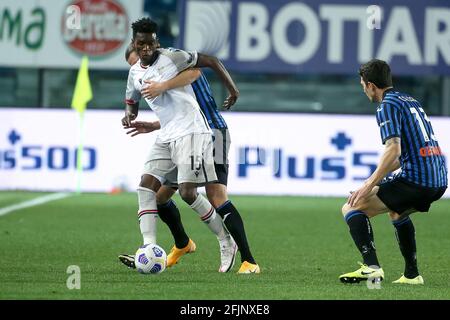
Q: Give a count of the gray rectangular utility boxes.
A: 0